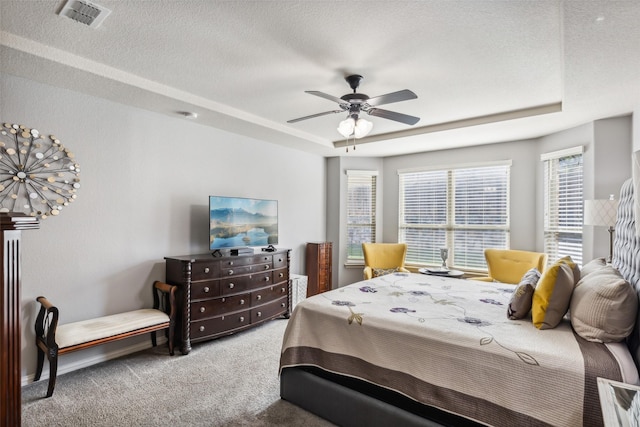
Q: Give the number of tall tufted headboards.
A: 1